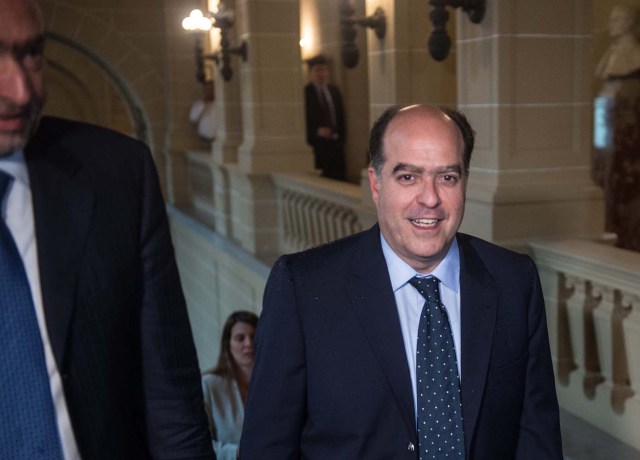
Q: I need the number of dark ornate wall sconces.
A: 4